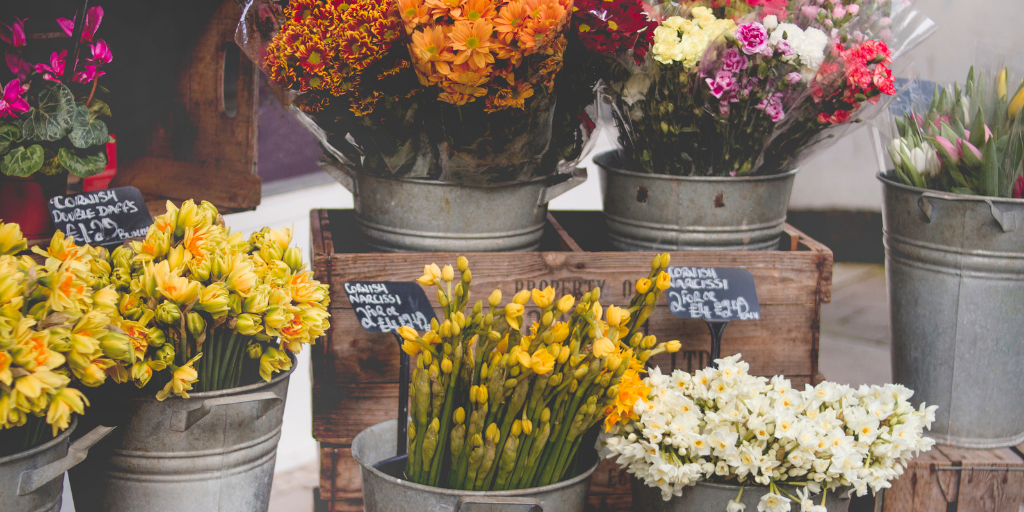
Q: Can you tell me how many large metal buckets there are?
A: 7